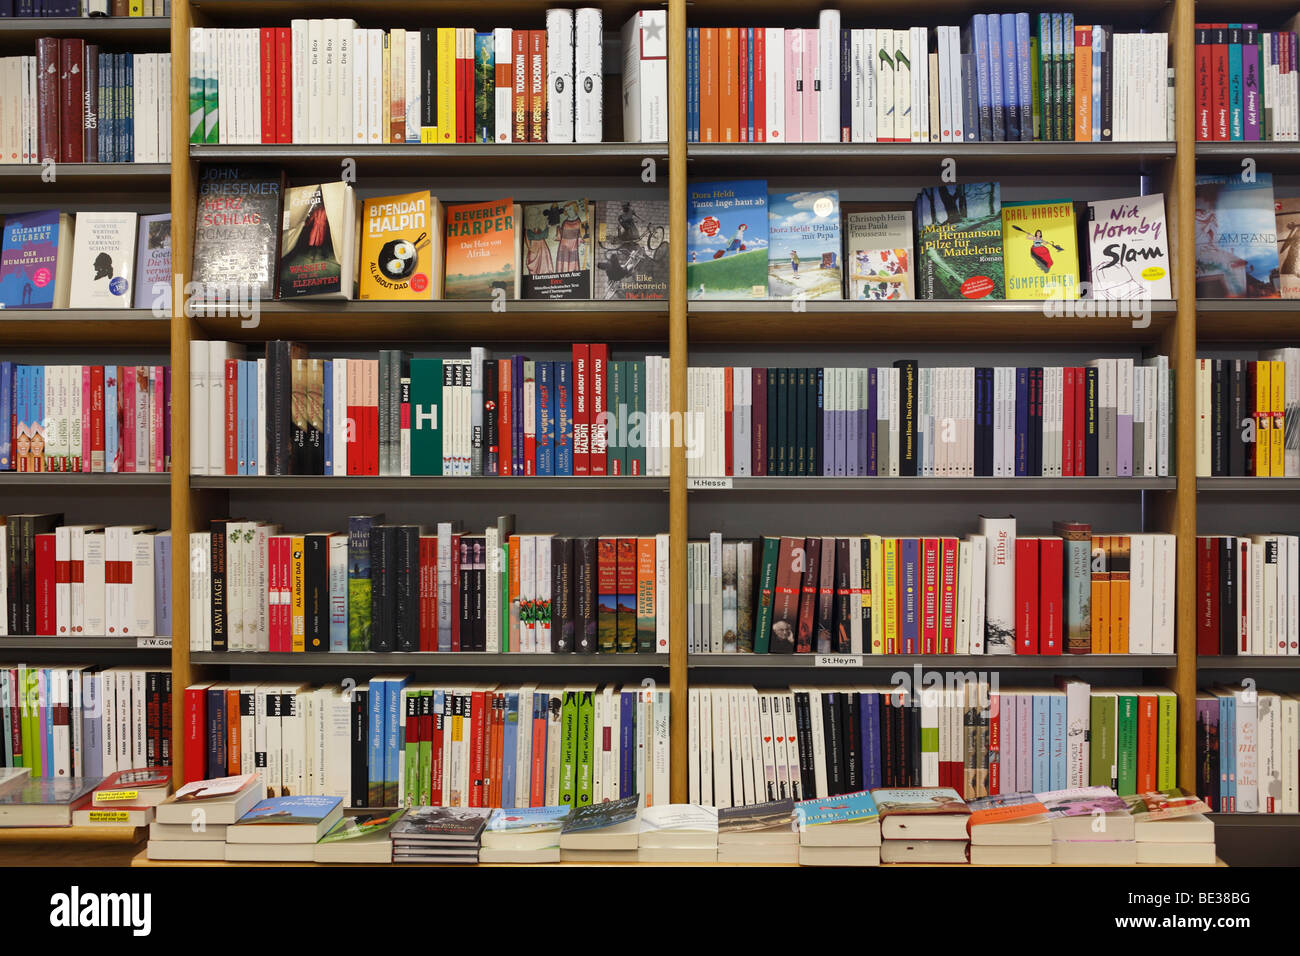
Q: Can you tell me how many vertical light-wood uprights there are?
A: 3